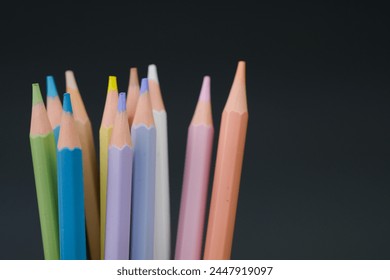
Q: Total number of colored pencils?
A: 11